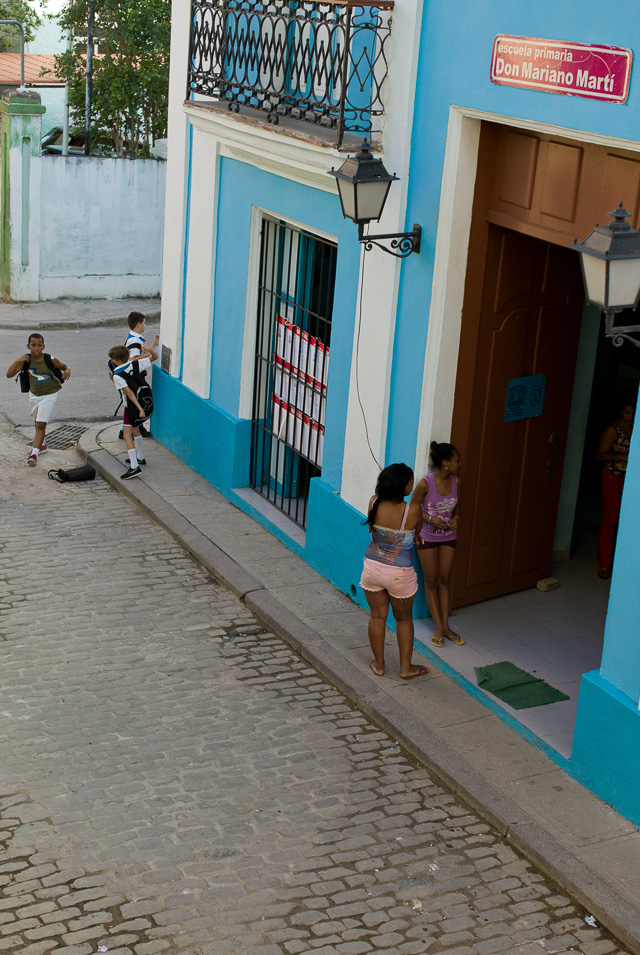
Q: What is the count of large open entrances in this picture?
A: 1